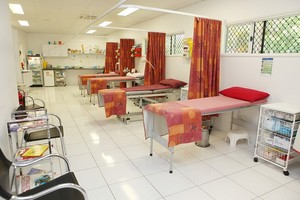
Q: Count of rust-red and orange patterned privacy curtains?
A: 4